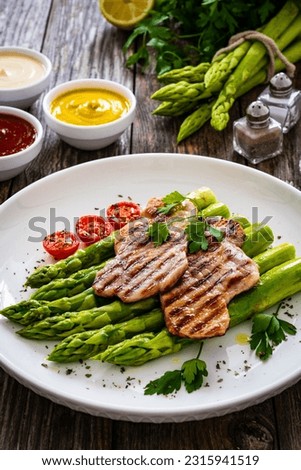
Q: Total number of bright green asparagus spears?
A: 12